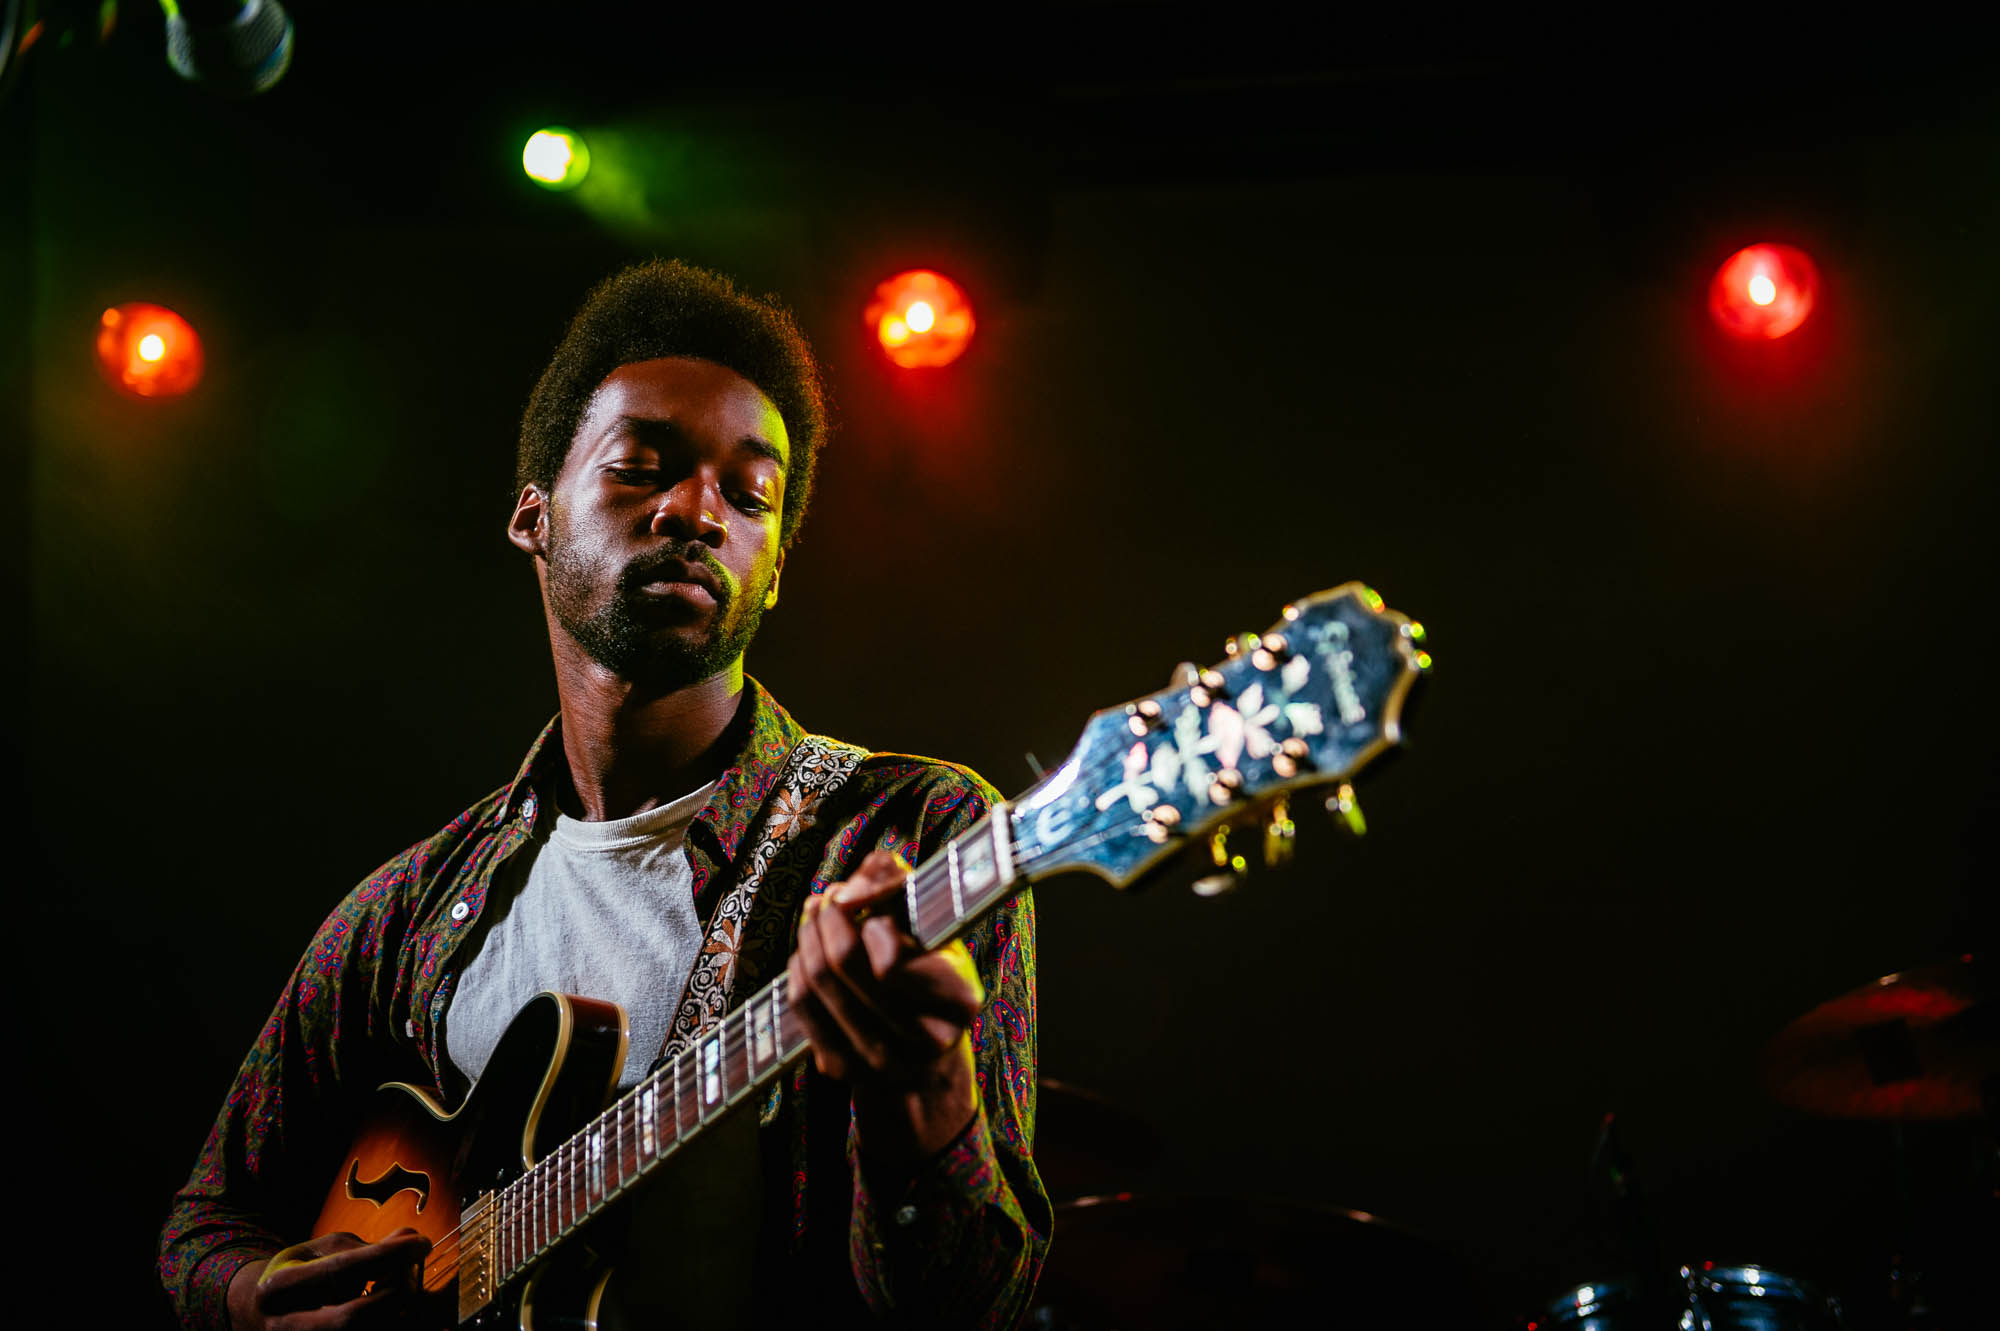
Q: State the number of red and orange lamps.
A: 3